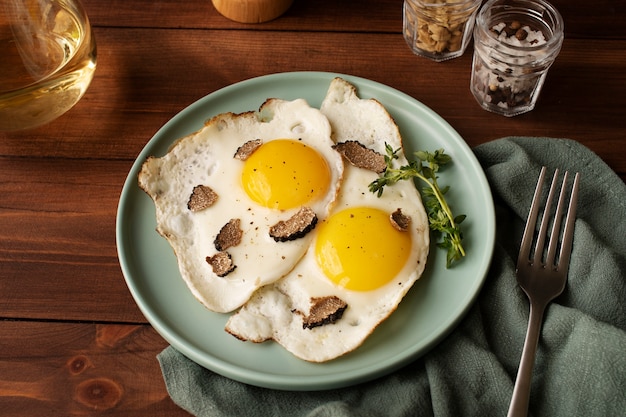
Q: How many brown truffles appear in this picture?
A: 8